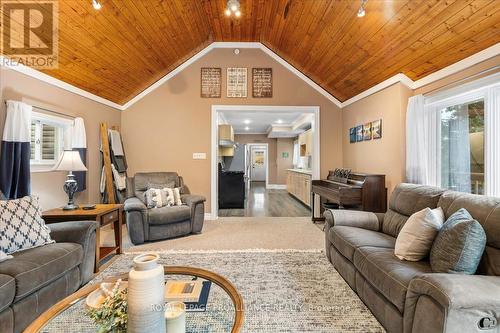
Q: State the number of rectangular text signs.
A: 3